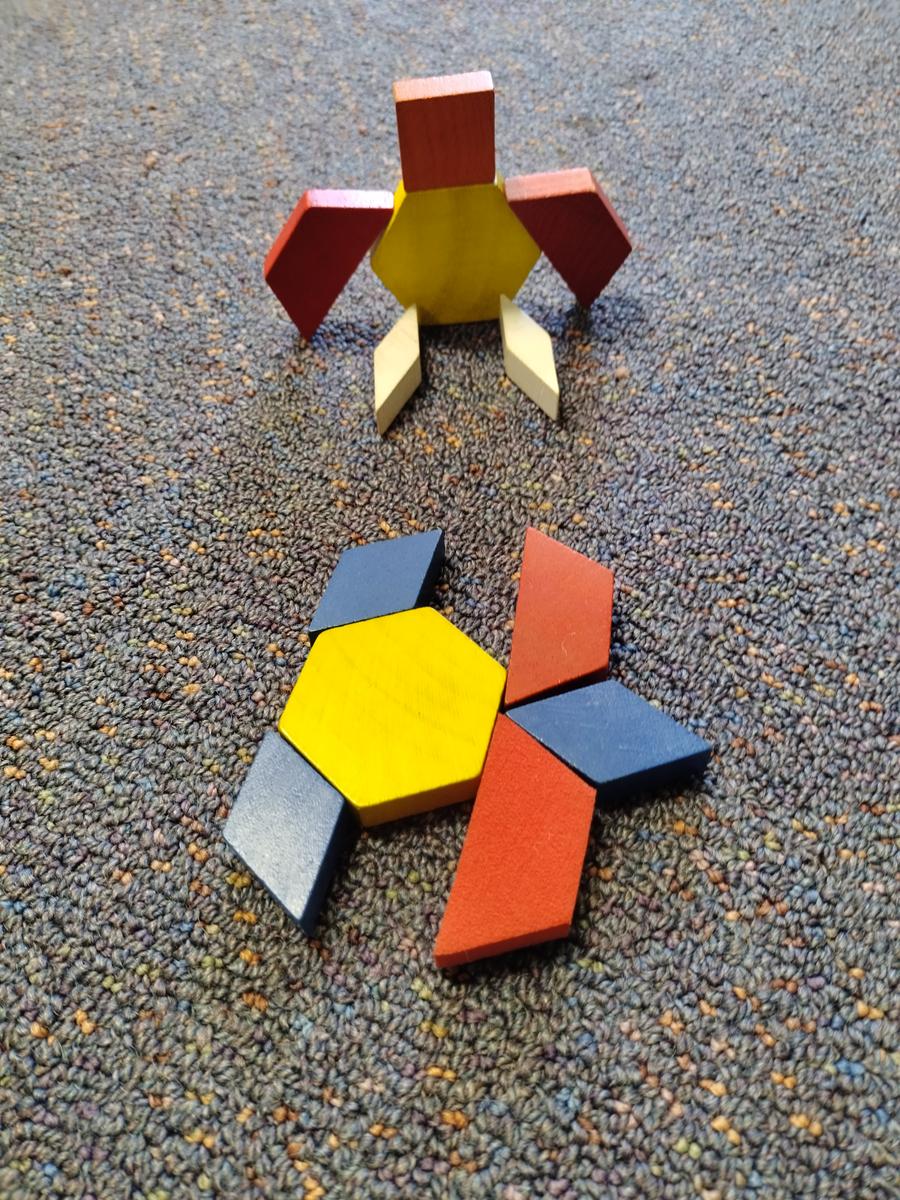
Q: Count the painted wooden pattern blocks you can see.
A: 12